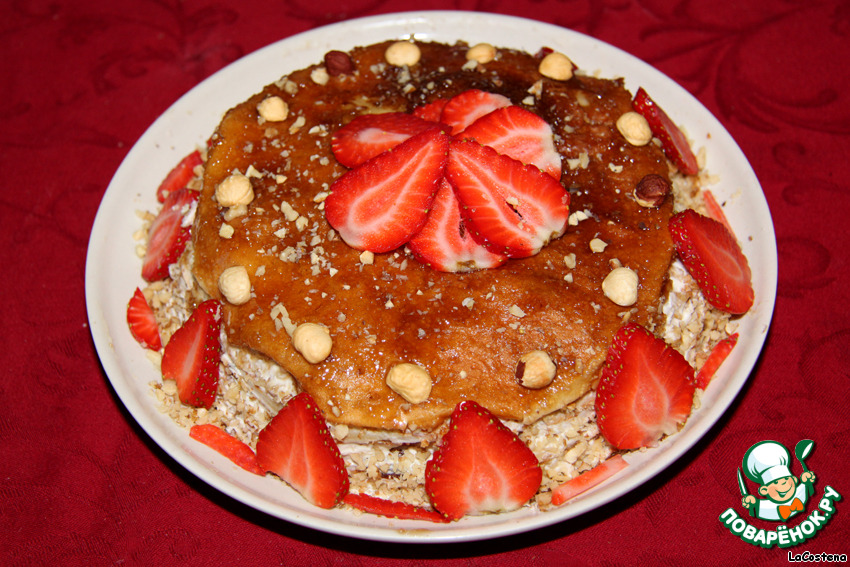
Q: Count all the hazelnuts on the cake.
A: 13